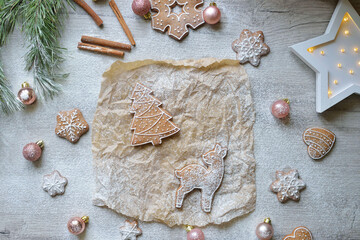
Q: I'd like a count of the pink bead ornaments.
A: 8